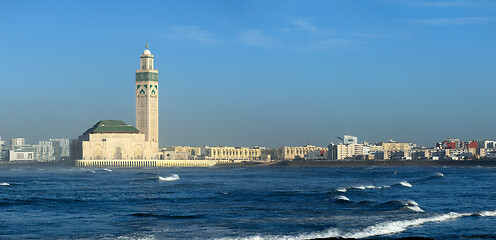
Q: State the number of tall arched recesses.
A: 3